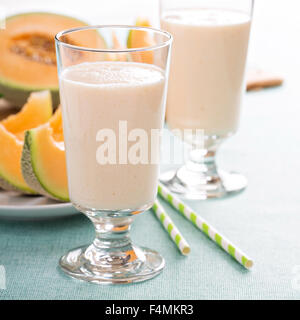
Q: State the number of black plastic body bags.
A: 0